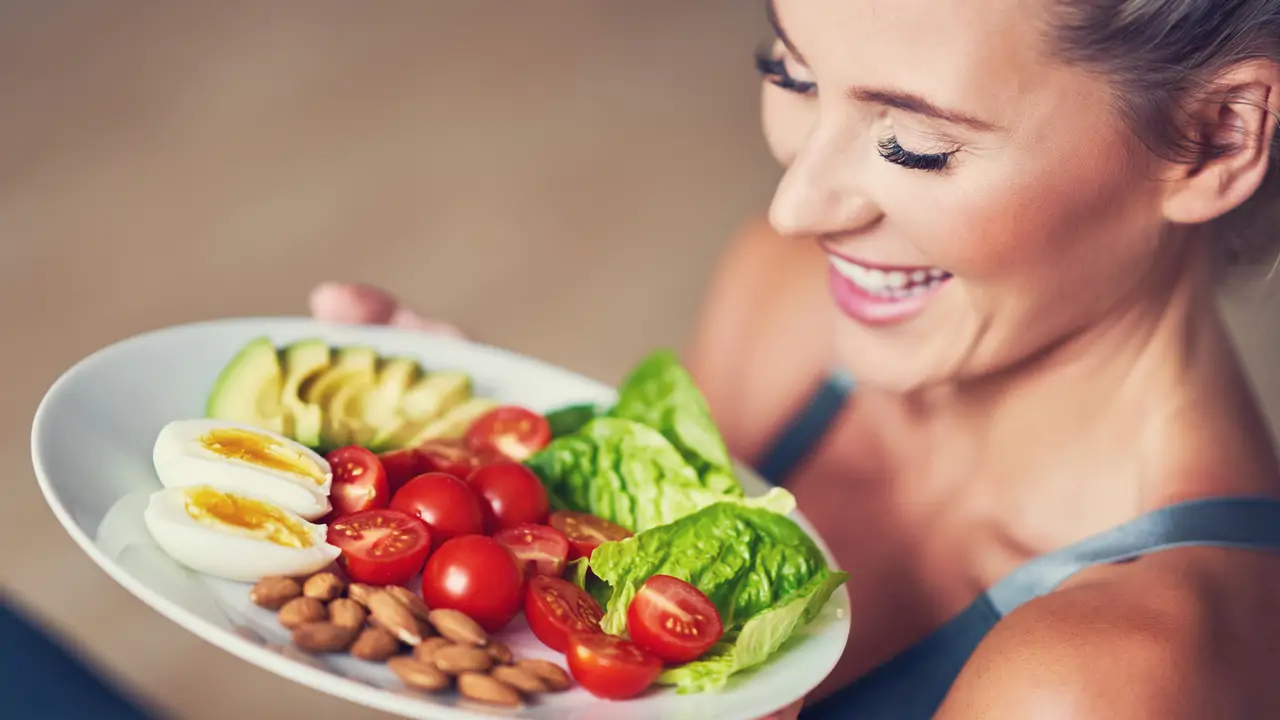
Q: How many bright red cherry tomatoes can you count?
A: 13